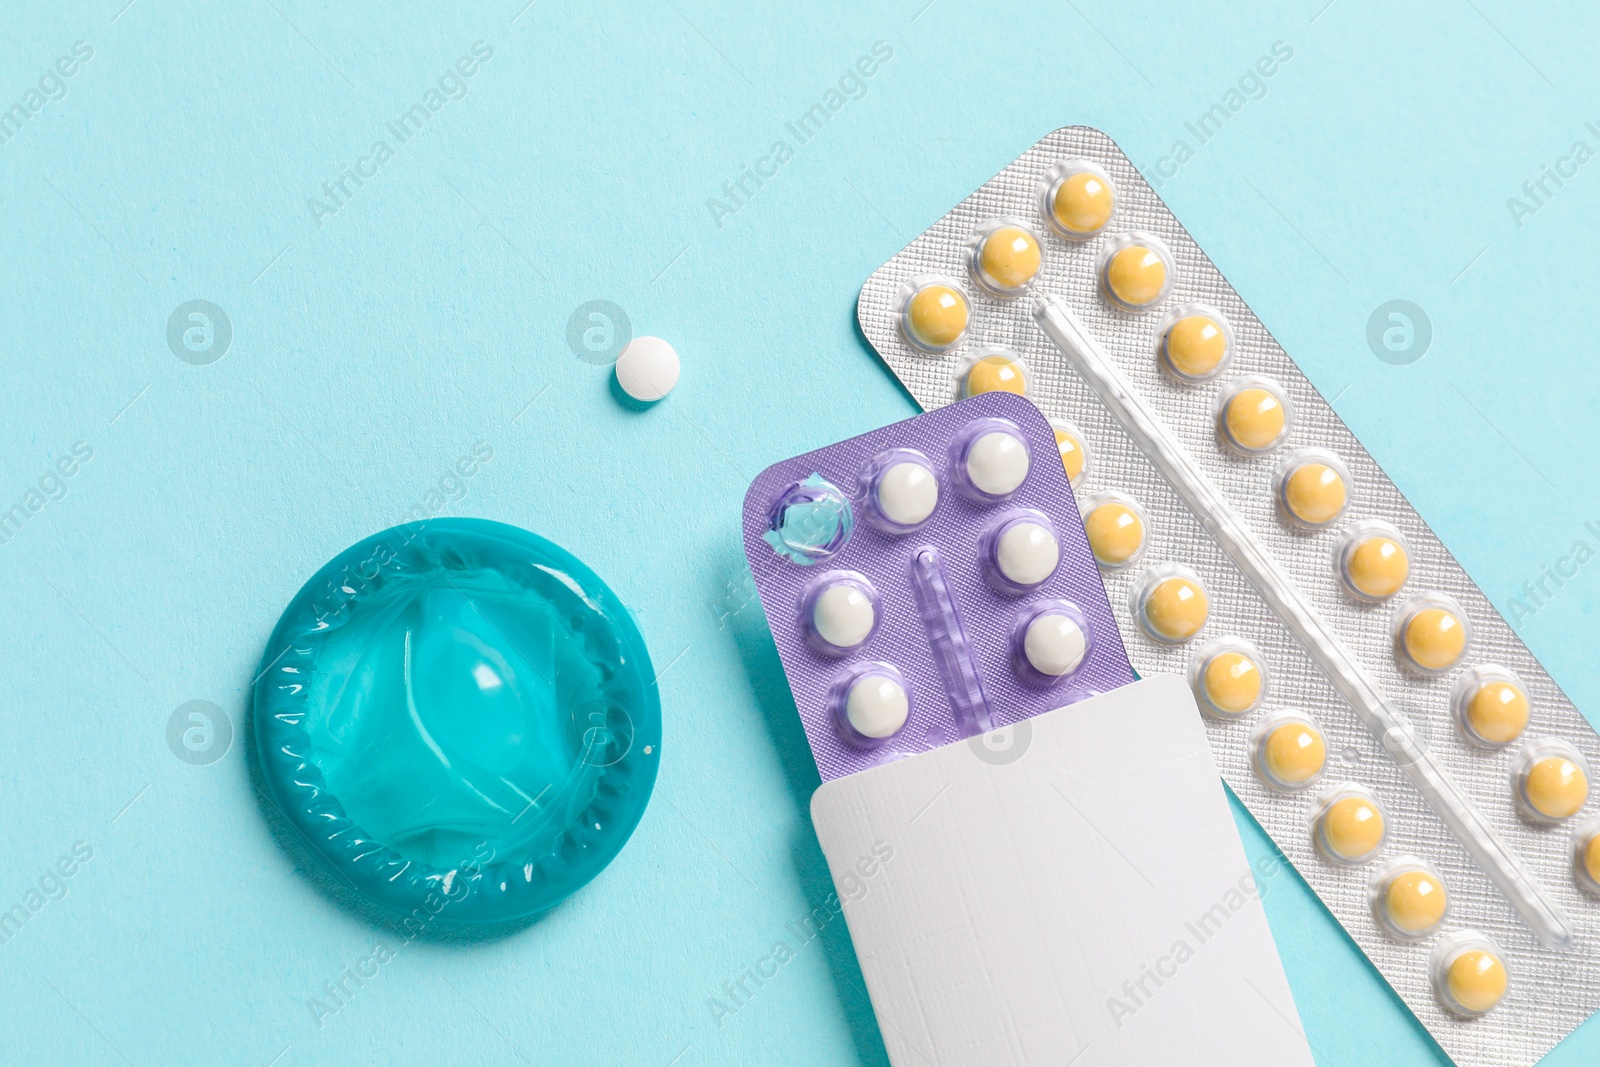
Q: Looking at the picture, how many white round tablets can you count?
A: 7